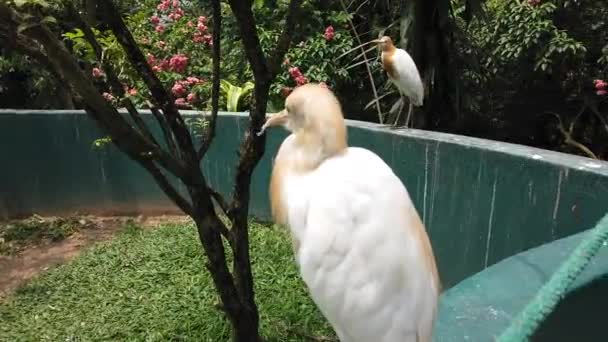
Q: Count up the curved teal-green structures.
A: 2